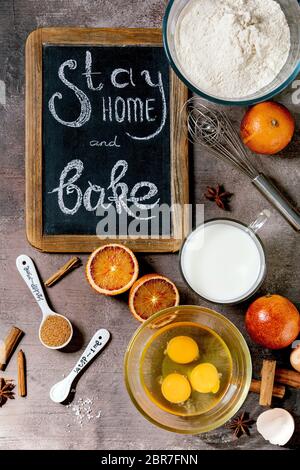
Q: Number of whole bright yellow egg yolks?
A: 3